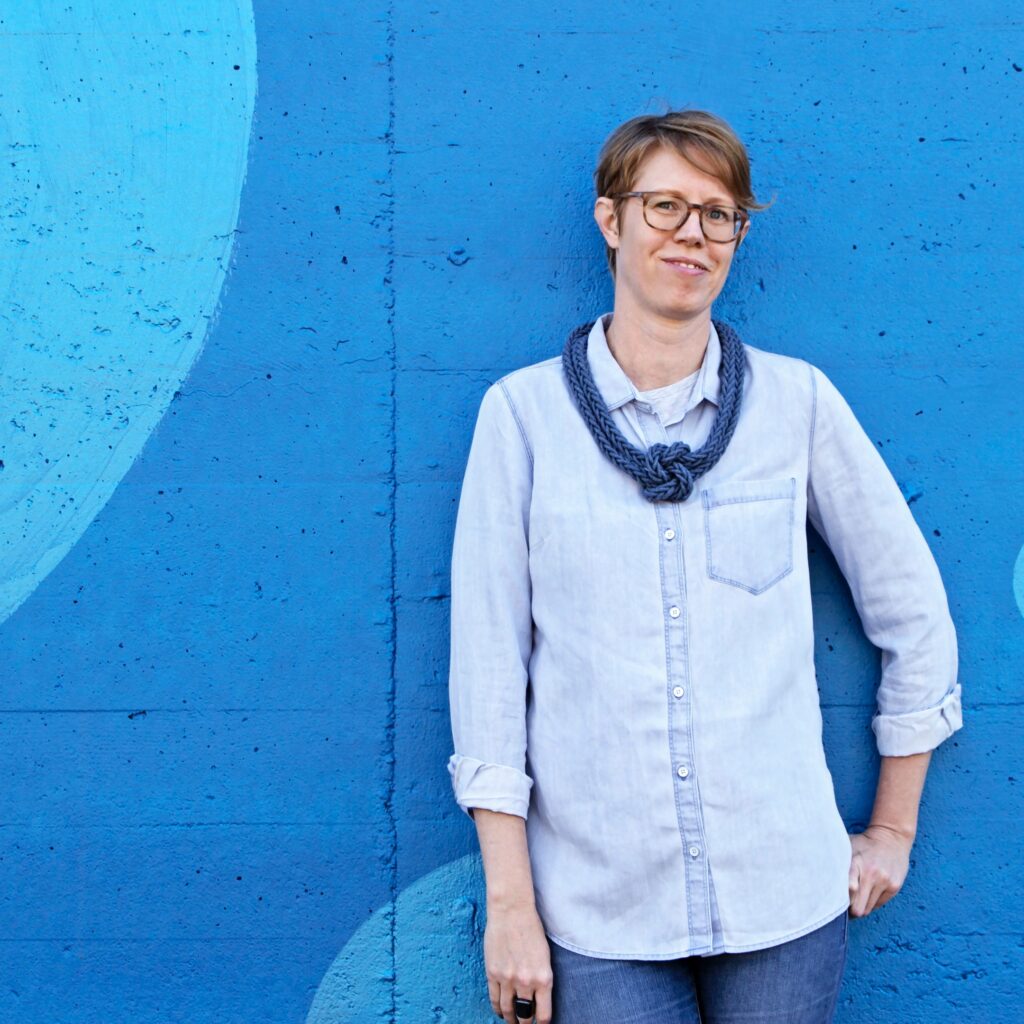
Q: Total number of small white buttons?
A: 5